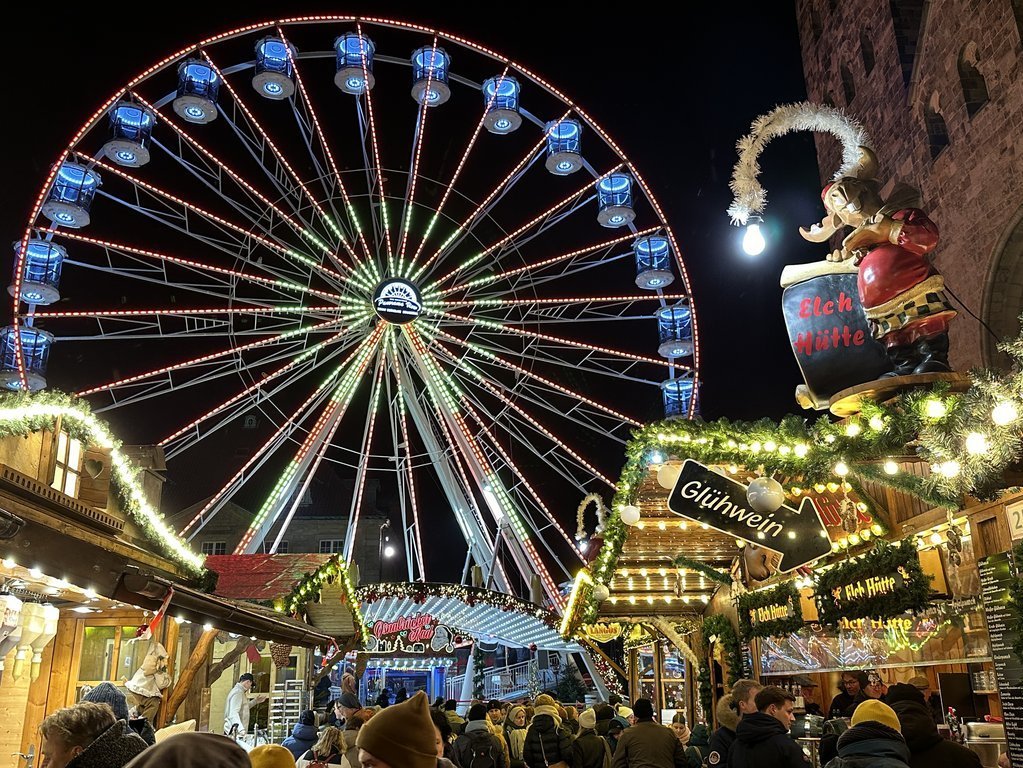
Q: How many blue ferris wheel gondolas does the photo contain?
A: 14